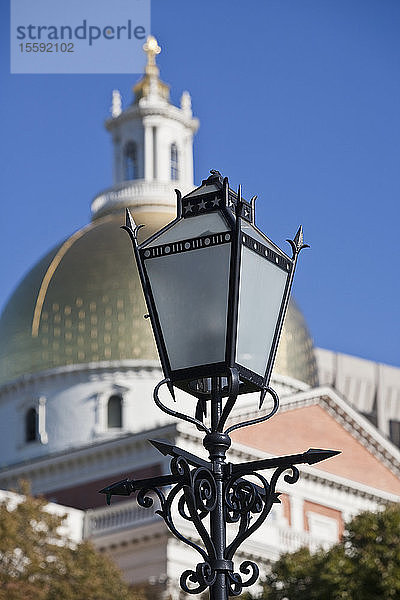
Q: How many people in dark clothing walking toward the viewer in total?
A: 0